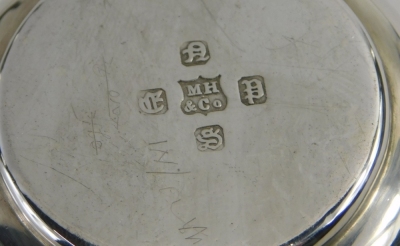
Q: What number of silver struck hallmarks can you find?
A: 5